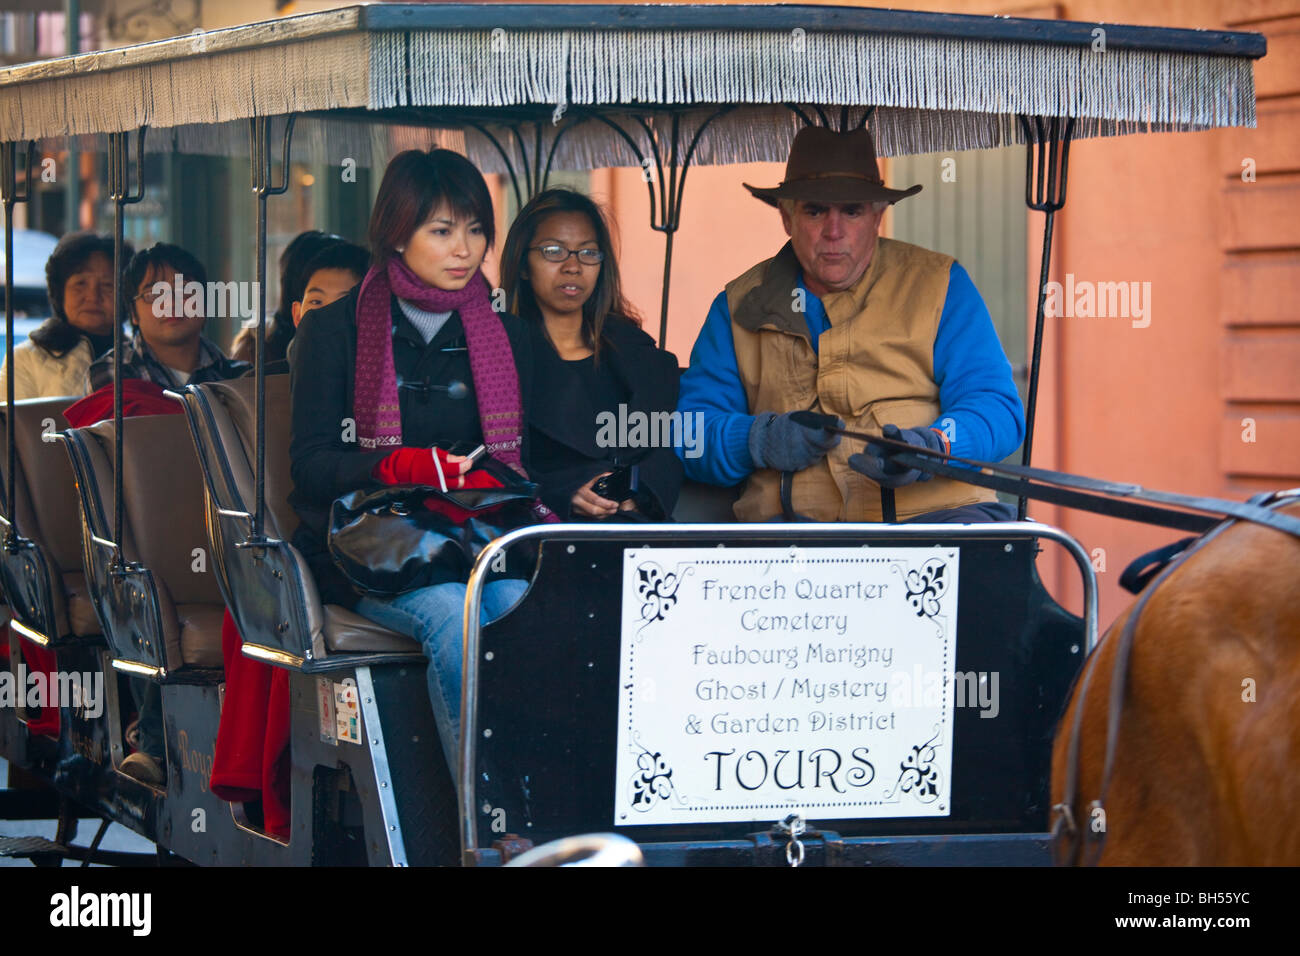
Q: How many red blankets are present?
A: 3